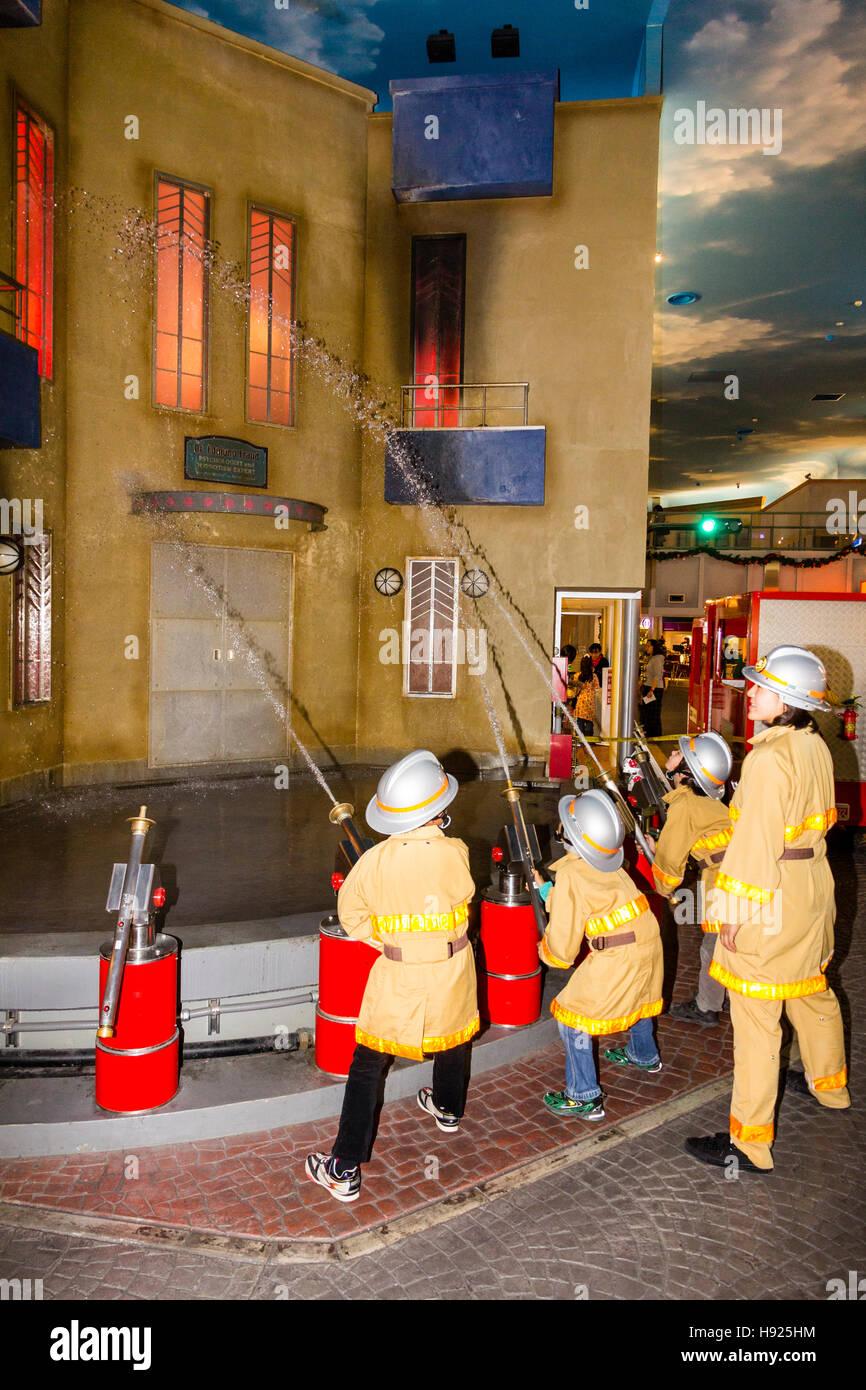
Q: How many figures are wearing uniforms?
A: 4